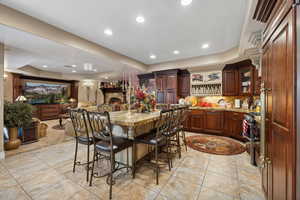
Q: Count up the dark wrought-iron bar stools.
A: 5